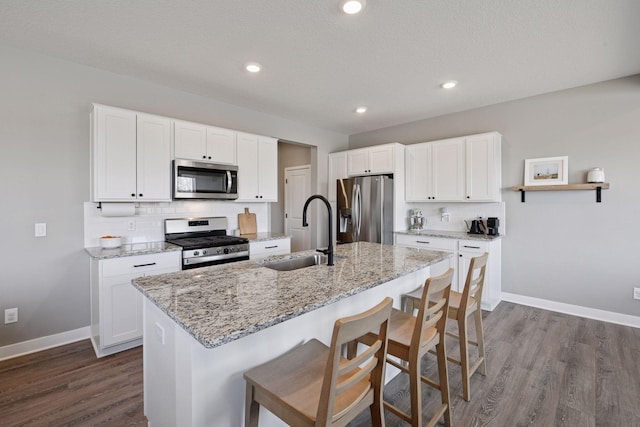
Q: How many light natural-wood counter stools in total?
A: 3